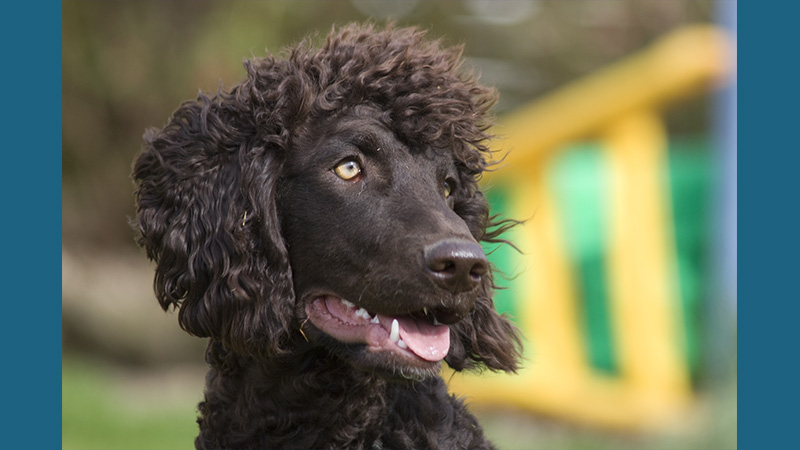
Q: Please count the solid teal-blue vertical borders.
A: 2